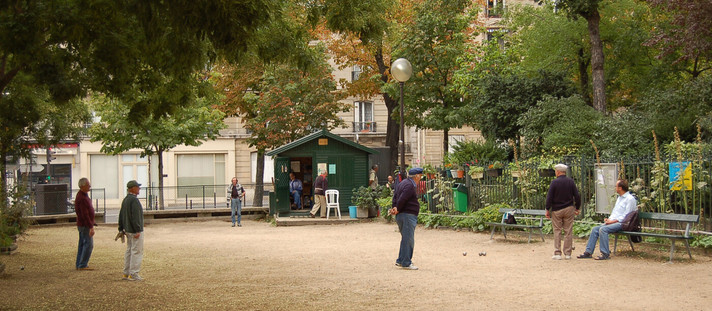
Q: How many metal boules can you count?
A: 3